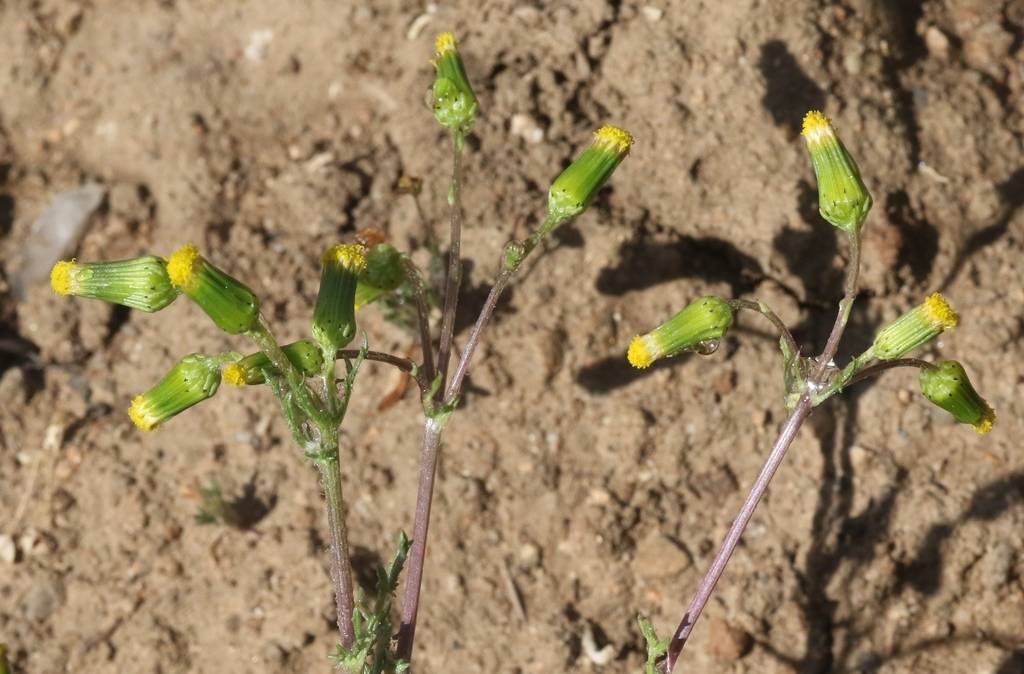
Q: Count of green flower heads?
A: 12